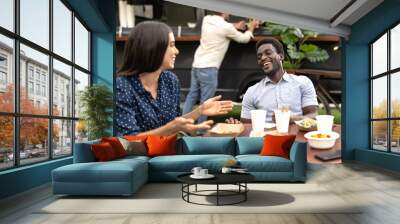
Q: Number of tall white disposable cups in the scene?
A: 3